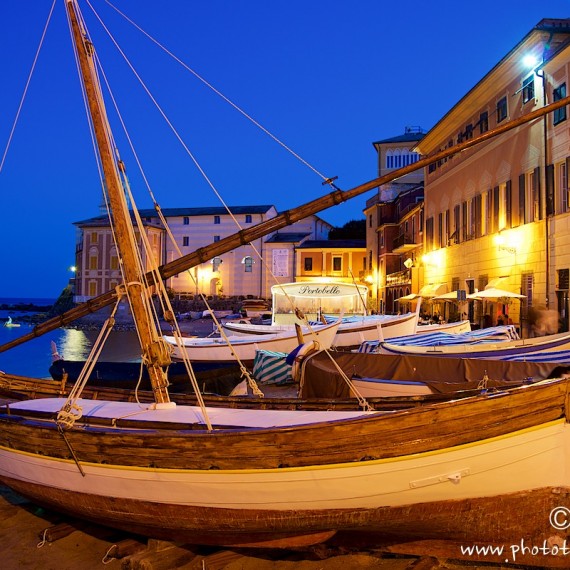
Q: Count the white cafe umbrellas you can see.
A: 3